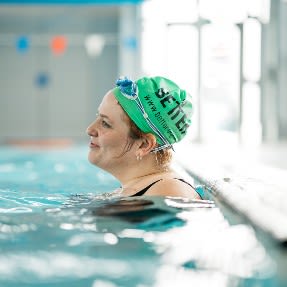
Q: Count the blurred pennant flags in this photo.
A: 4